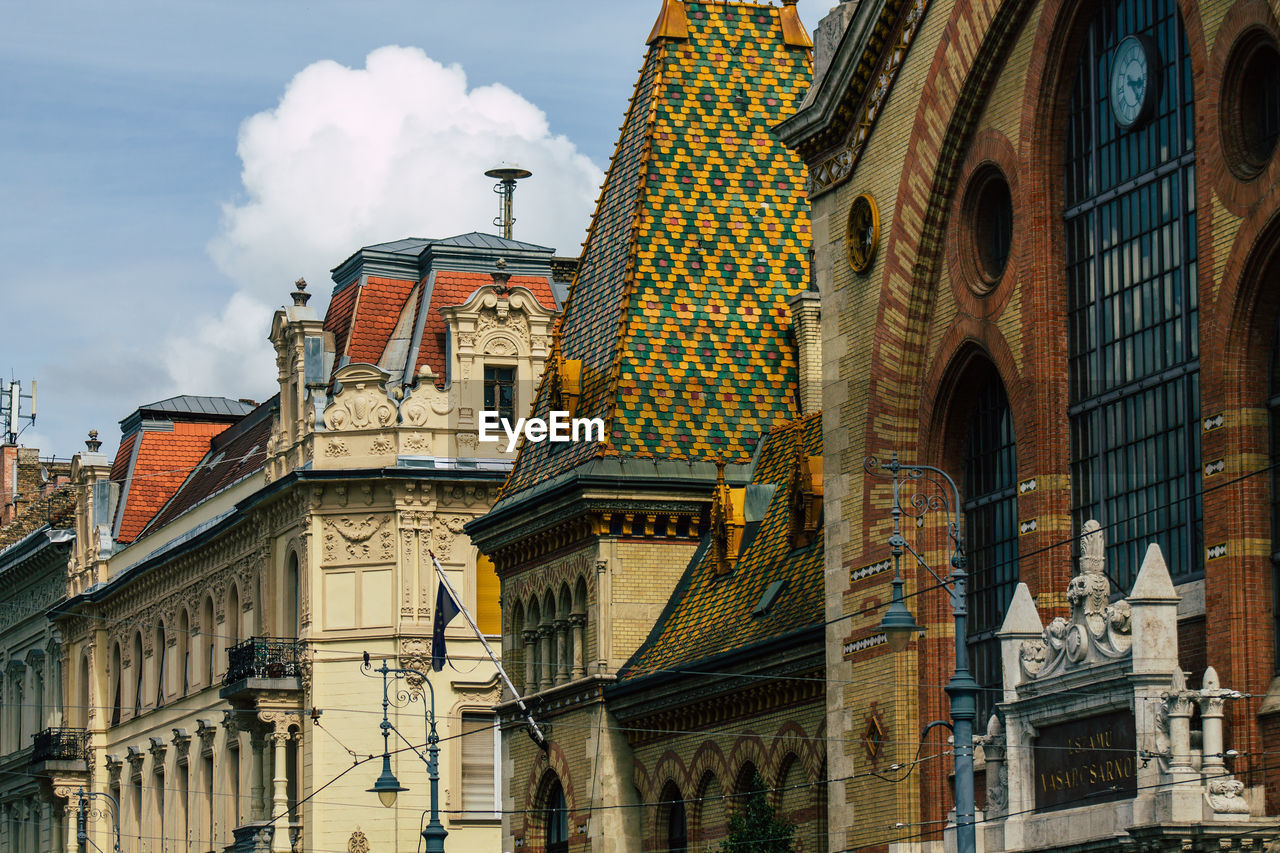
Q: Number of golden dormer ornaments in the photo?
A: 3